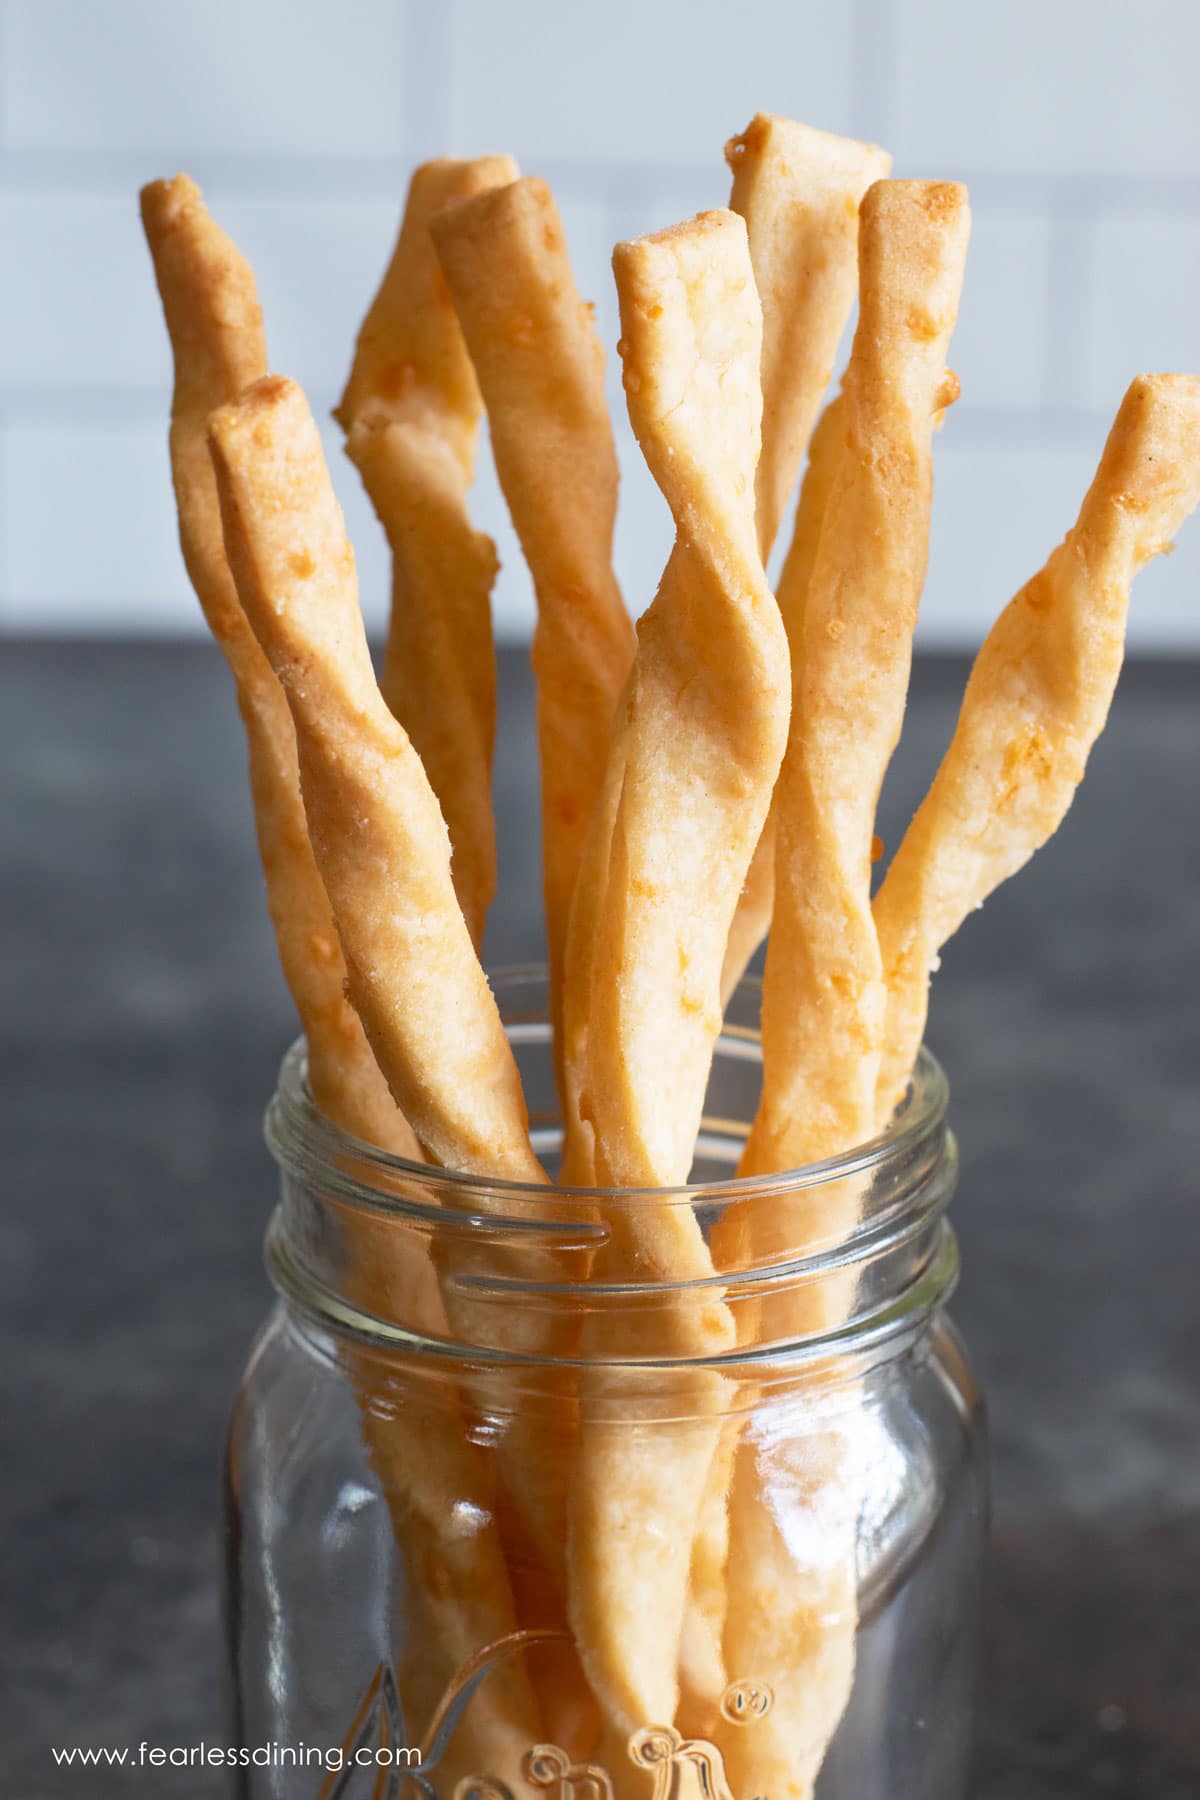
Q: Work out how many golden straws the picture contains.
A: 8